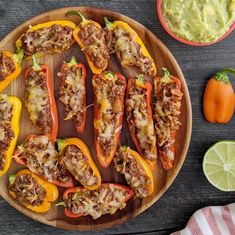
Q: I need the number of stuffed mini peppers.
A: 15